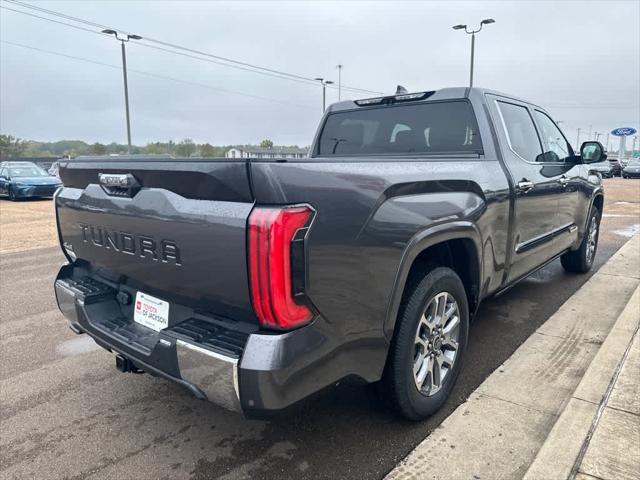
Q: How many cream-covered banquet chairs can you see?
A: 0